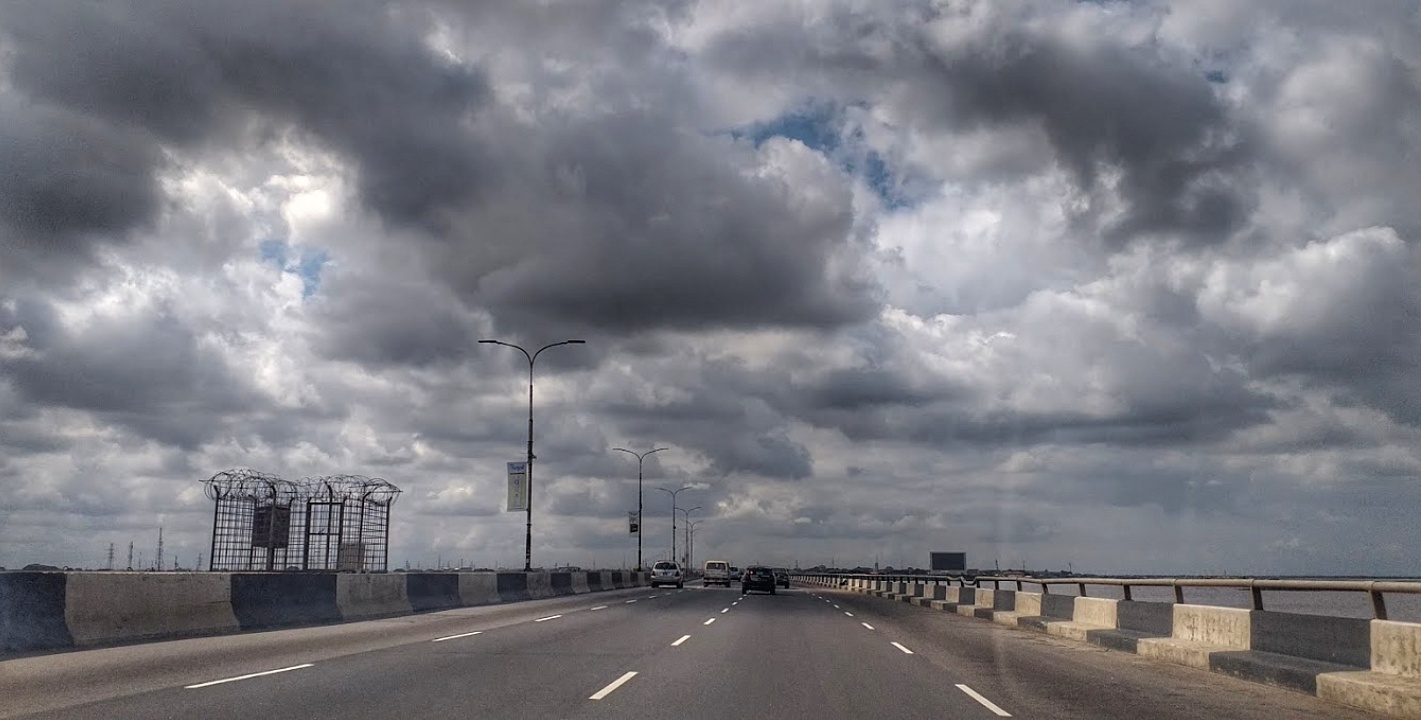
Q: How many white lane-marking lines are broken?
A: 3